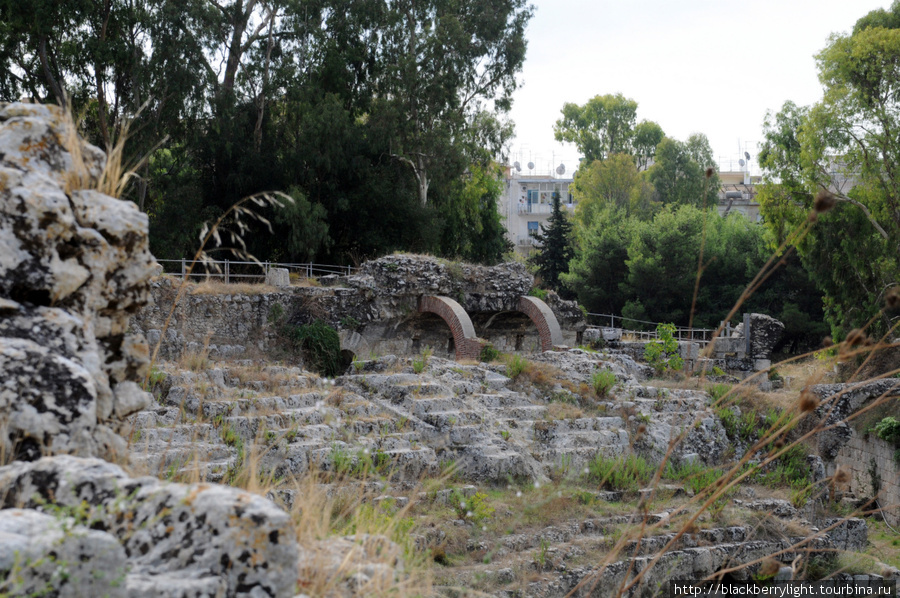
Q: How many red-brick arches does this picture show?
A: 2